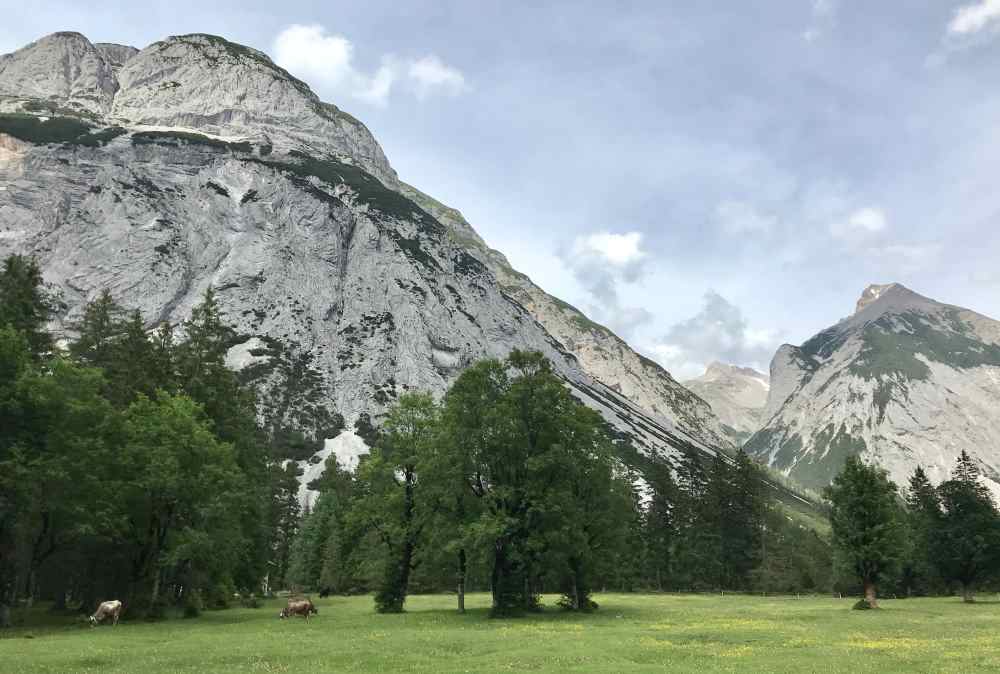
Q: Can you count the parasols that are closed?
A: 0